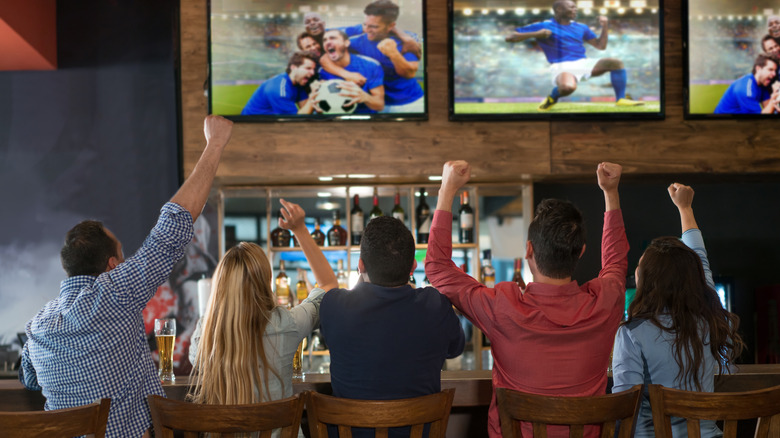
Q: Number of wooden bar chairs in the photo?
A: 5